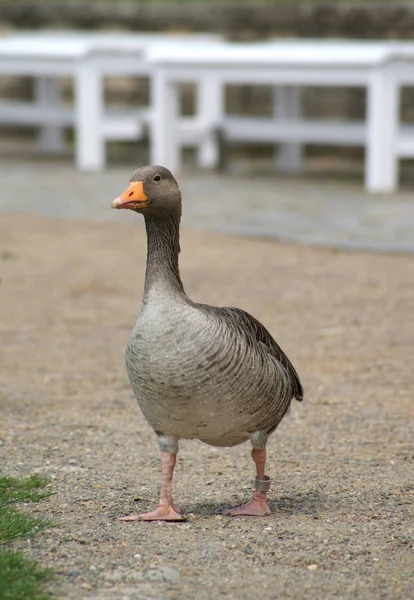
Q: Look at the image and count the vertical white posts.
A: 6